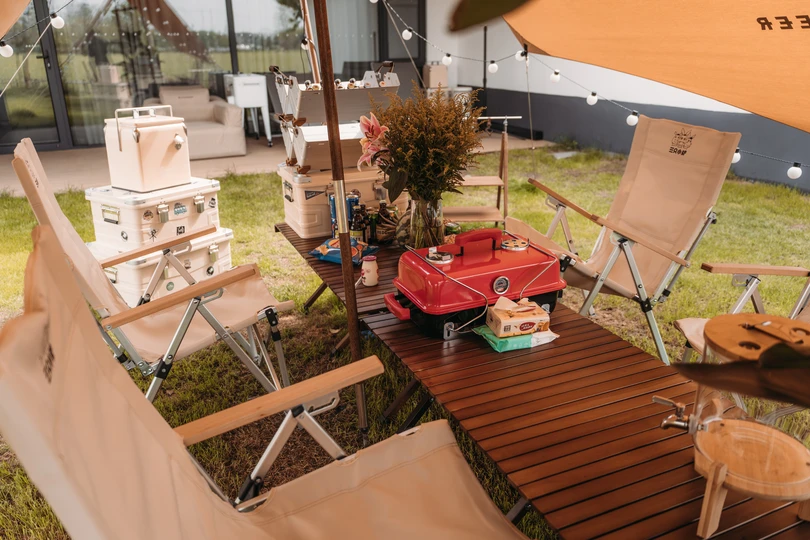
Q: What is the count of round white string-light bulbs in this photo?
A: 13